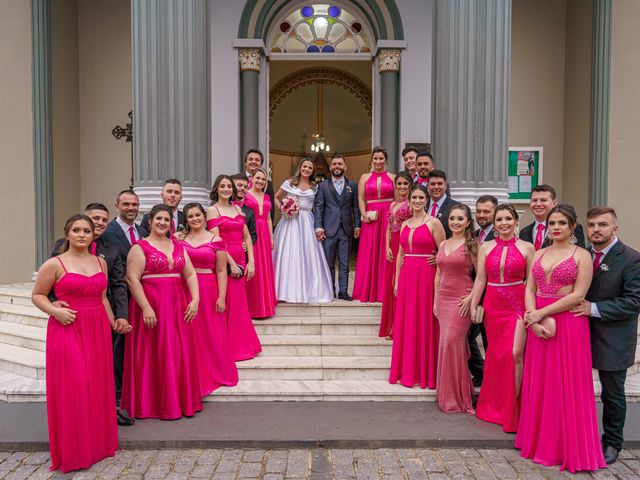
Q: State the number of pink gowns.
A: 11